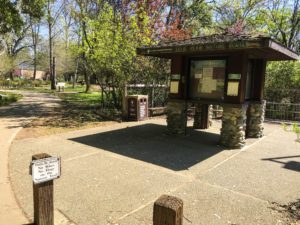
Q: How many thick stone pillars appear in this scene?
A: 4